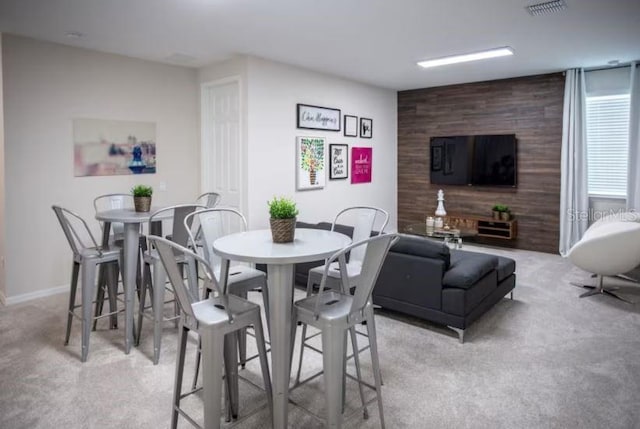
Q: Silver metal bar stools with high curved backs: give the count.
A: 8